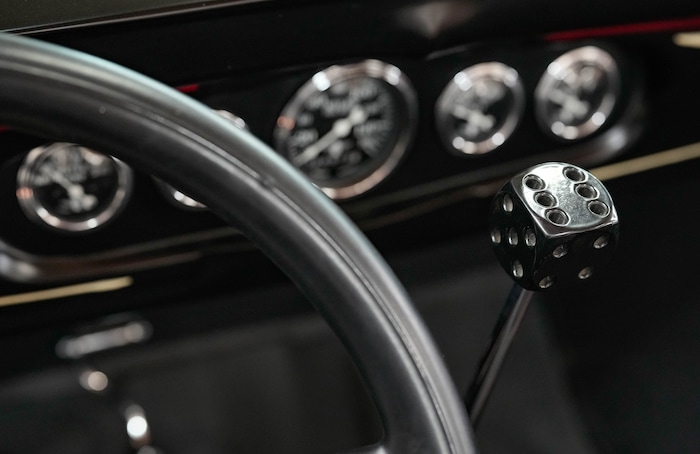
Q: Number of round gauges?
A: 5